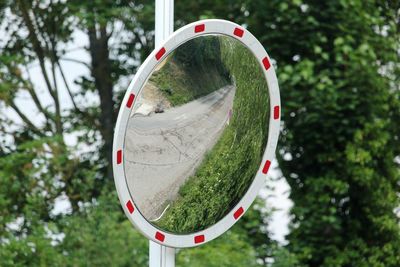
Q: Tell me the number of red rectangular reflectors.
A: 12